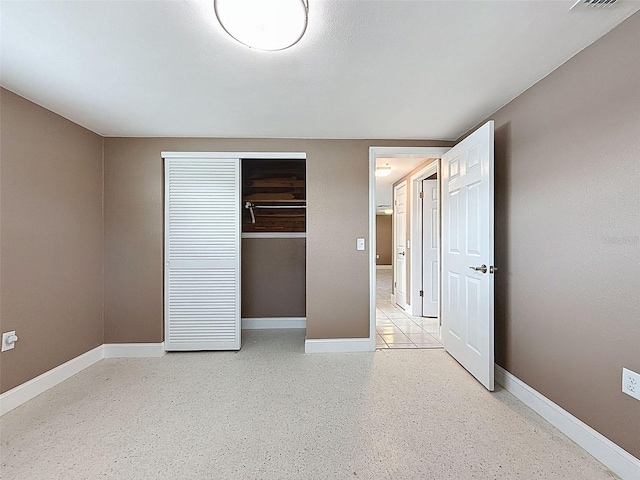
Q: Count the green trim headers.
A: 0